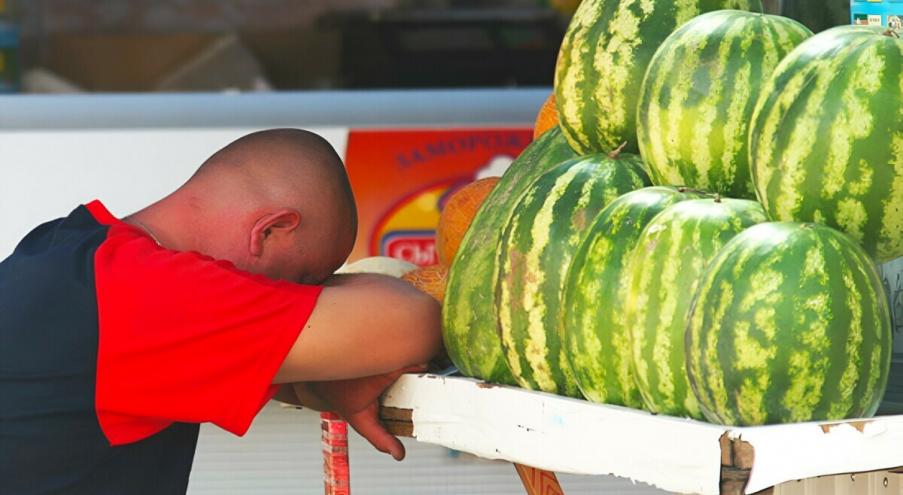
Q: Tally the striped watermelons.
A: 8